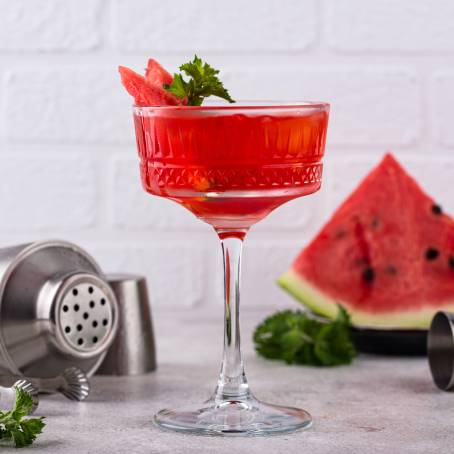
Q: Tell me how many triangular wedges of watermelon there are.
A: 3